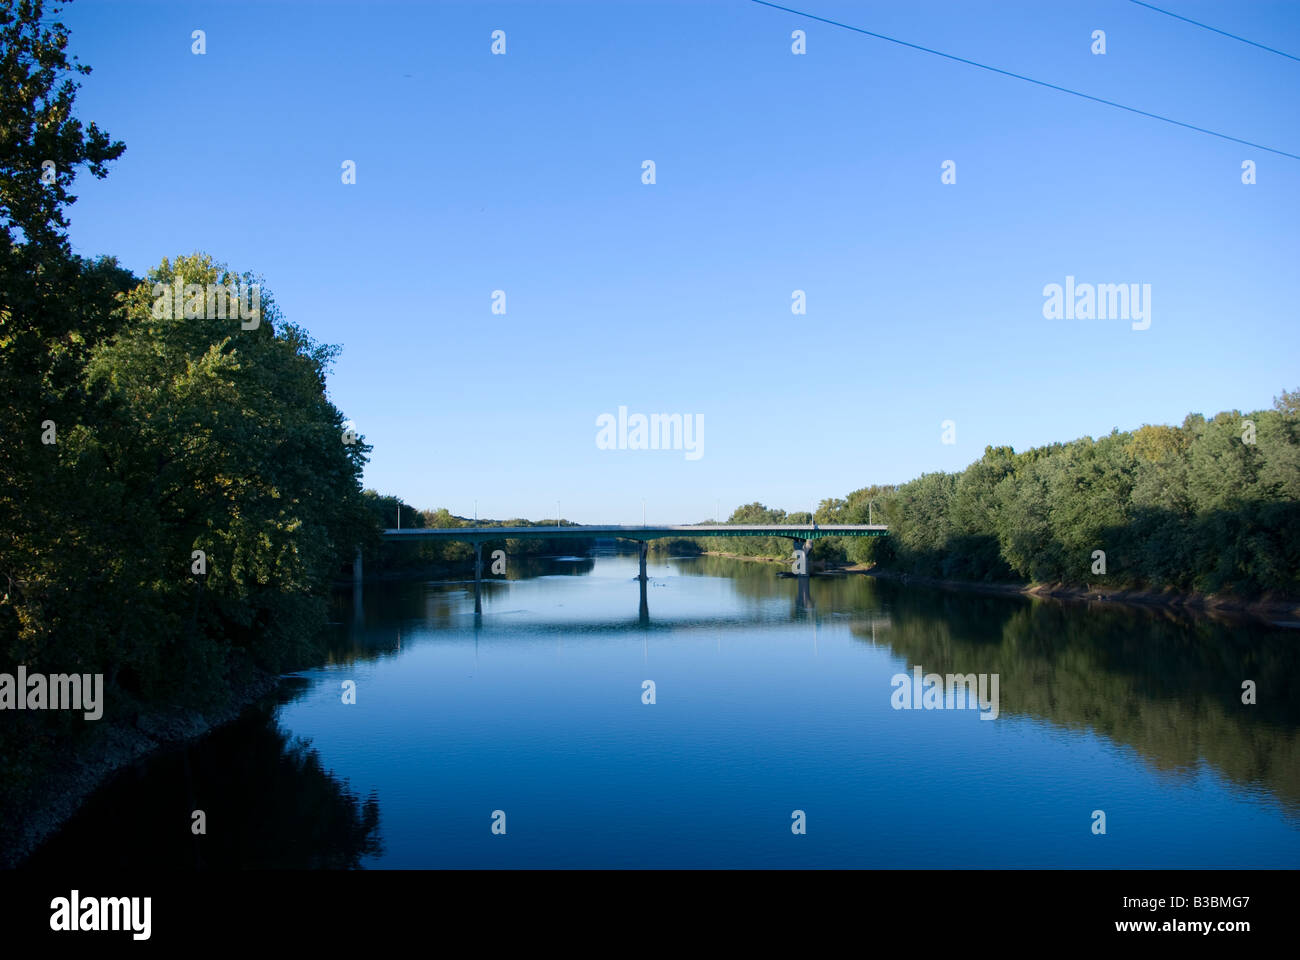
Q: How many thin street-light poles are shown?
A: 7